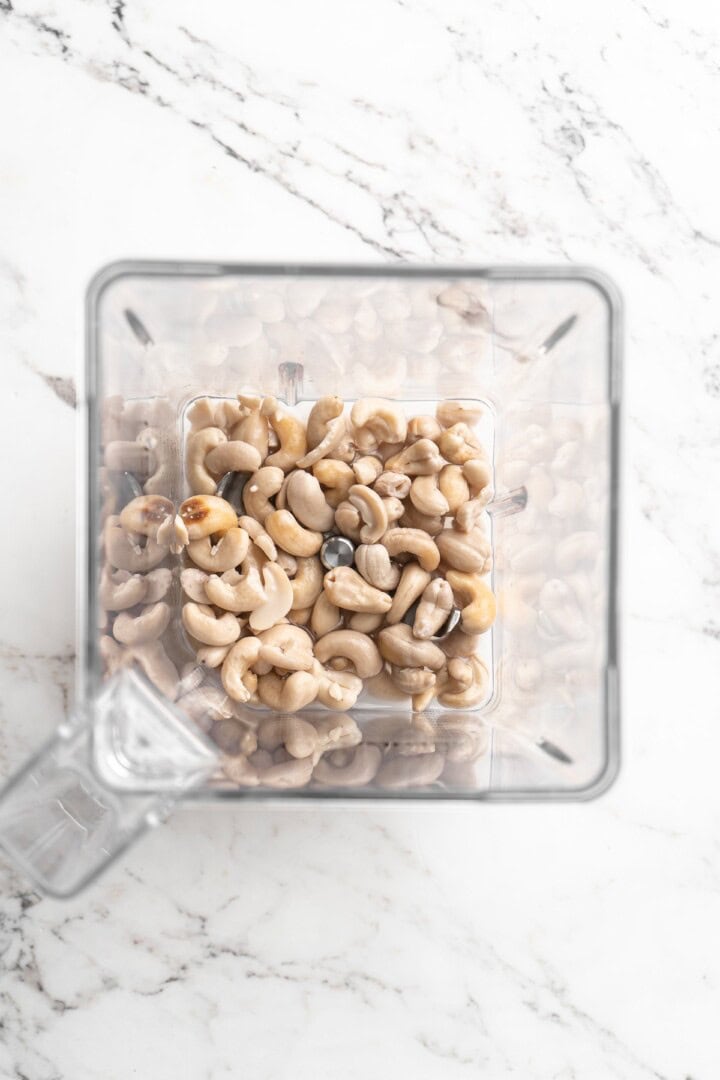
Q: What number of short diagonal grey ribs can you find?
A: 3